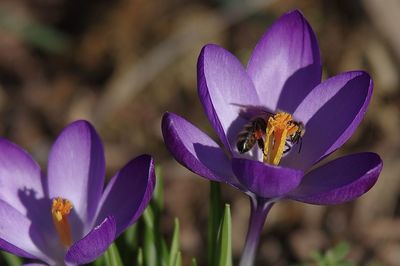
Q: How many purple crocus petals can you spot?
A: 11